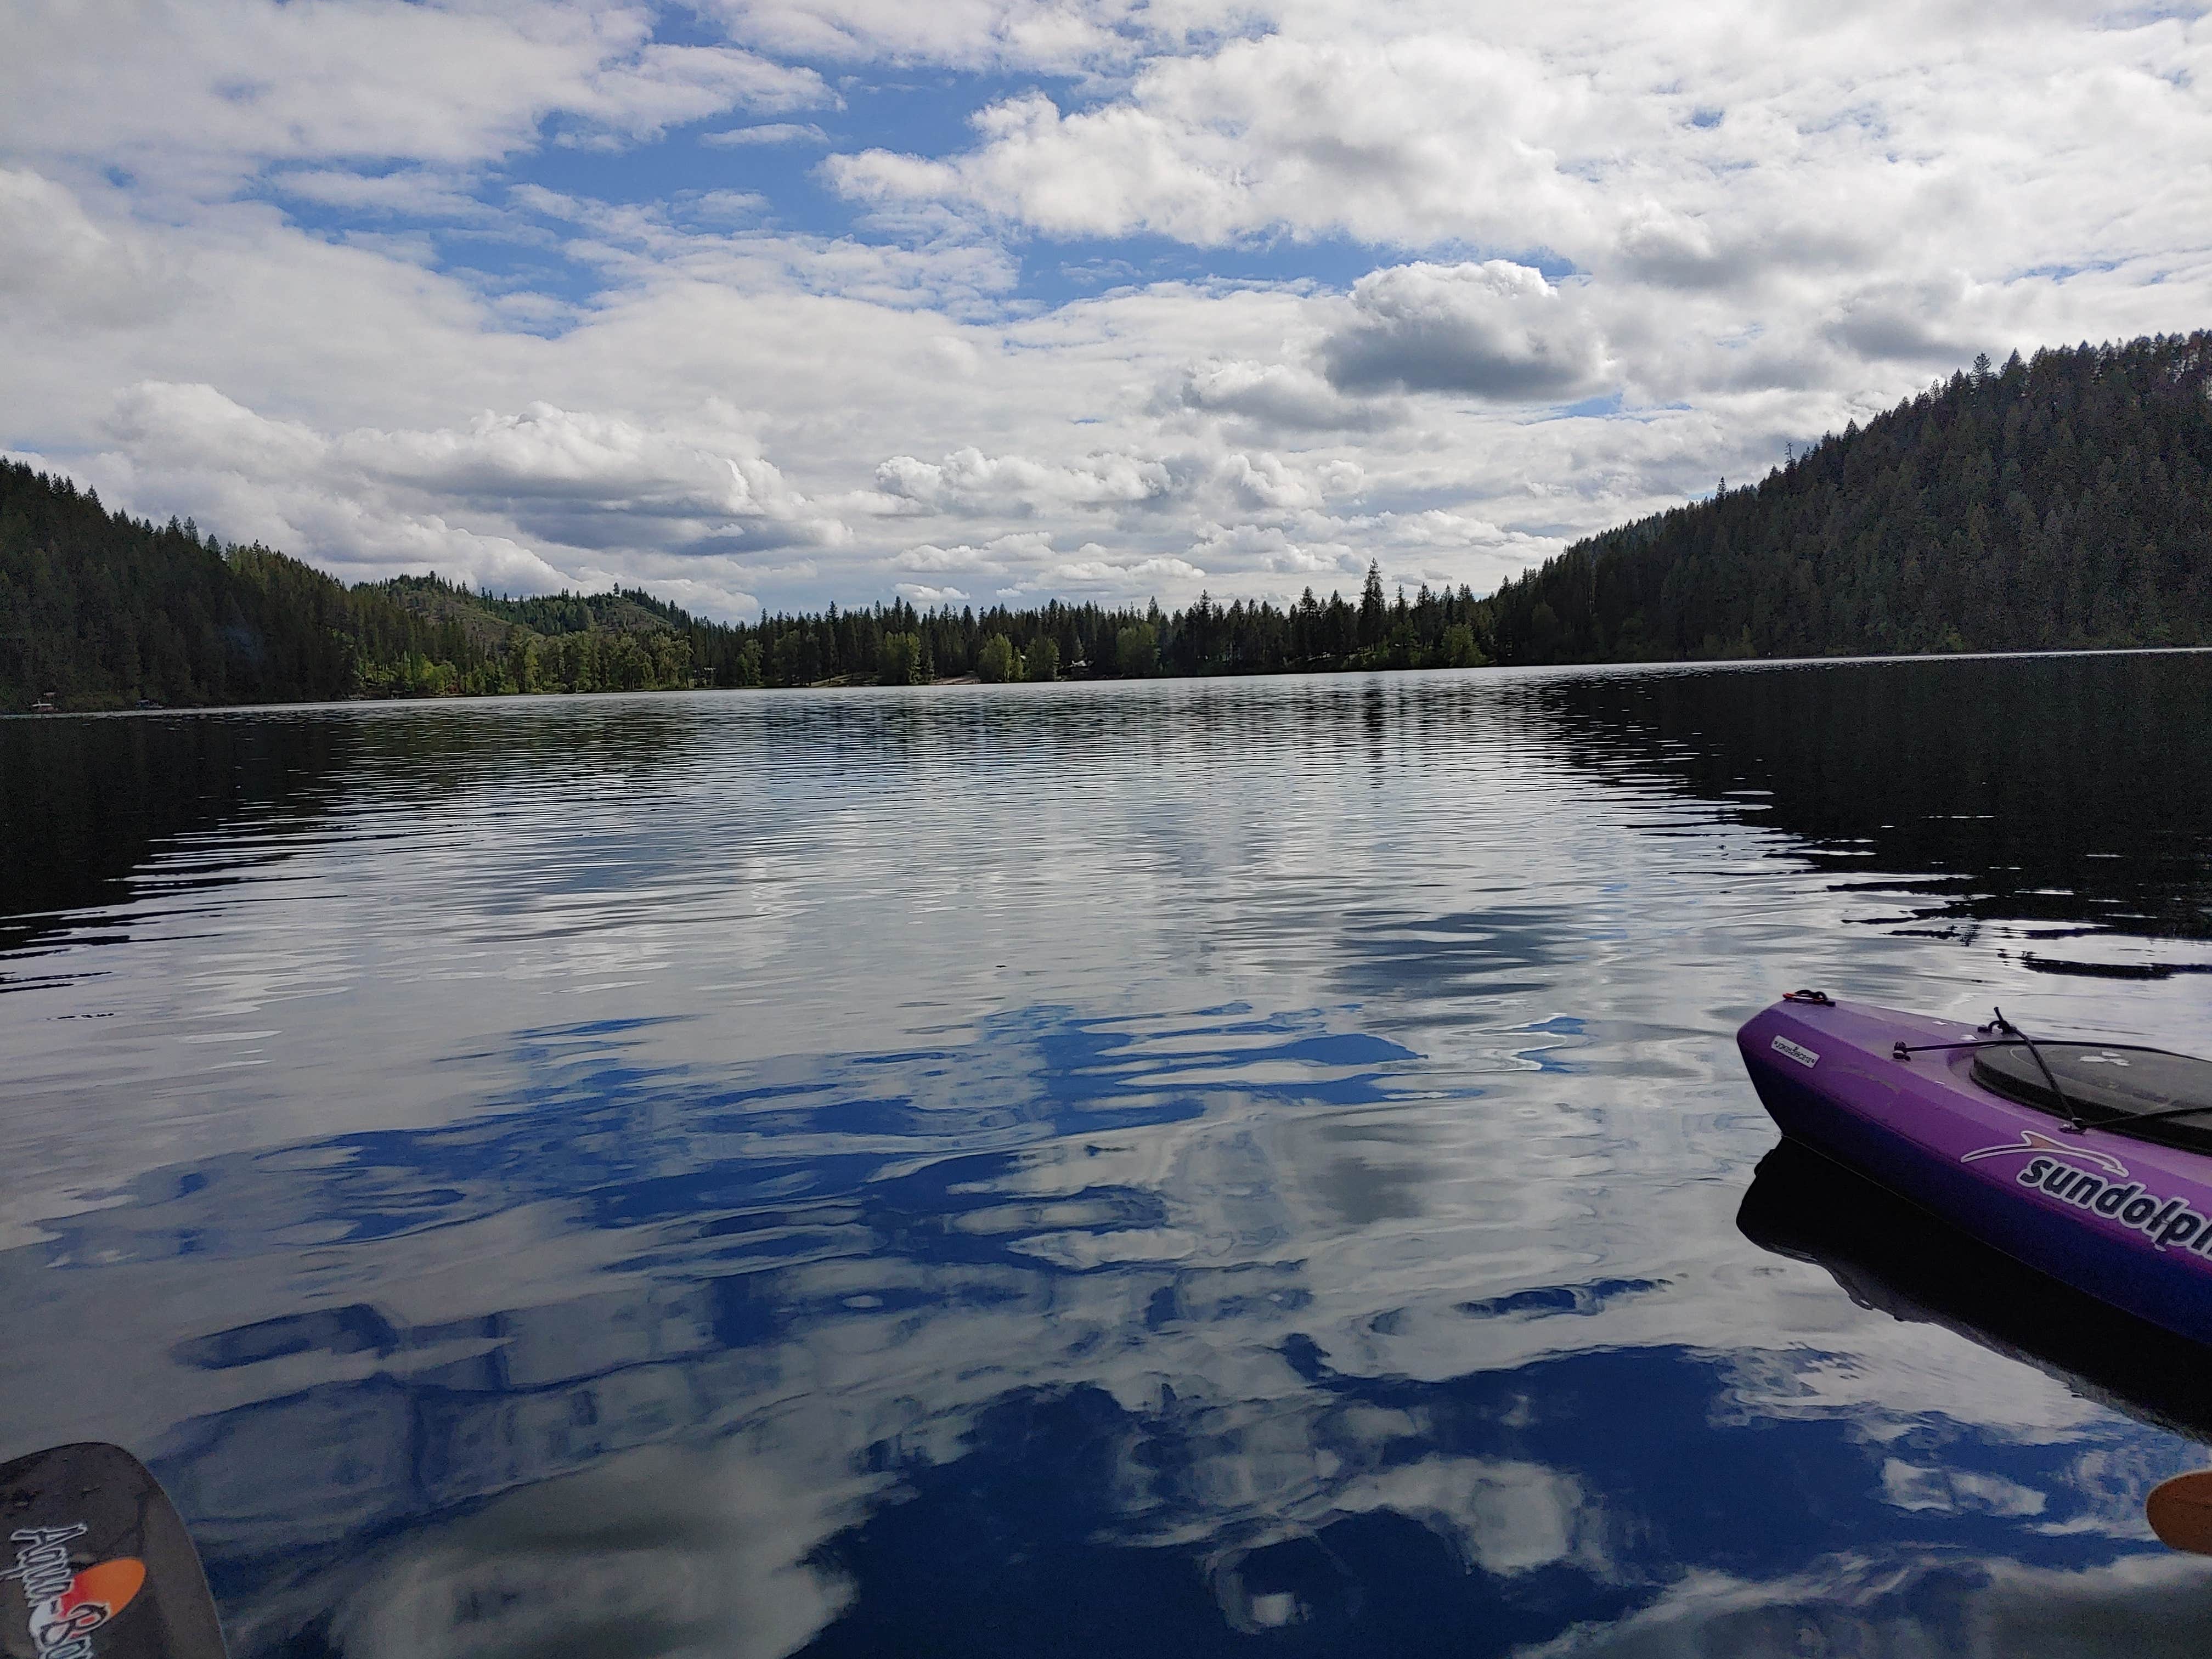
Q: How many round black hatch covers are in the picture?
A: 1